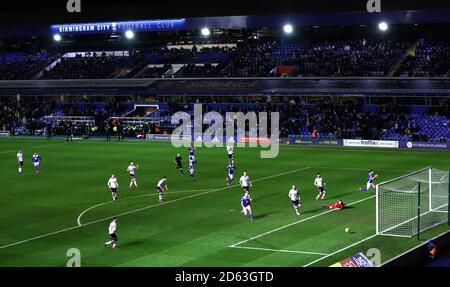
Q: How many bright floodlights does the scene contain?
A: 5